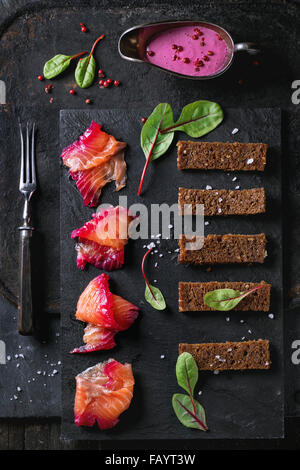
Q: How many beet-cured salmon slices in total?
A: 4